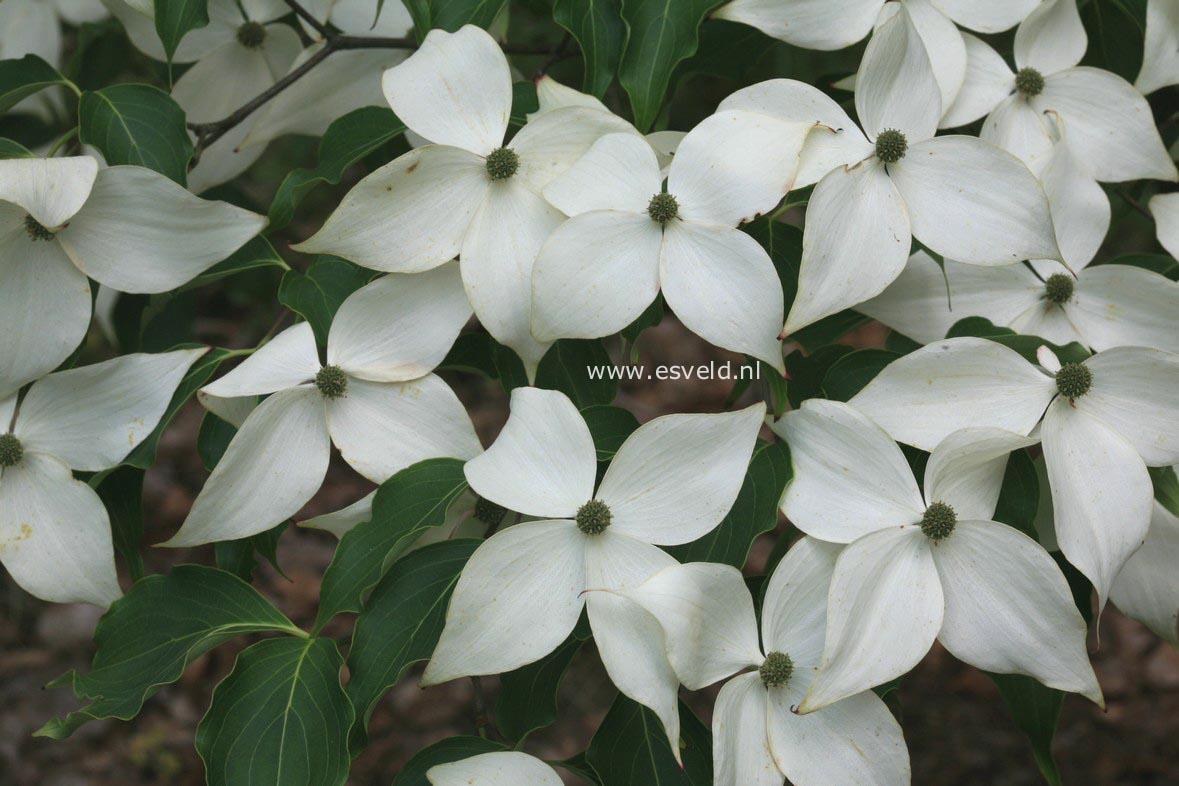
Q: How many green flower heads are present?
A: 14